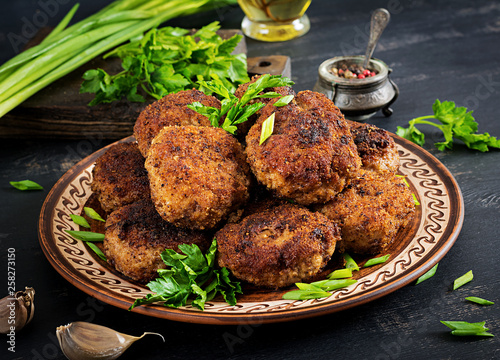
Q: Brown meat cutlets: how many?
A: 9